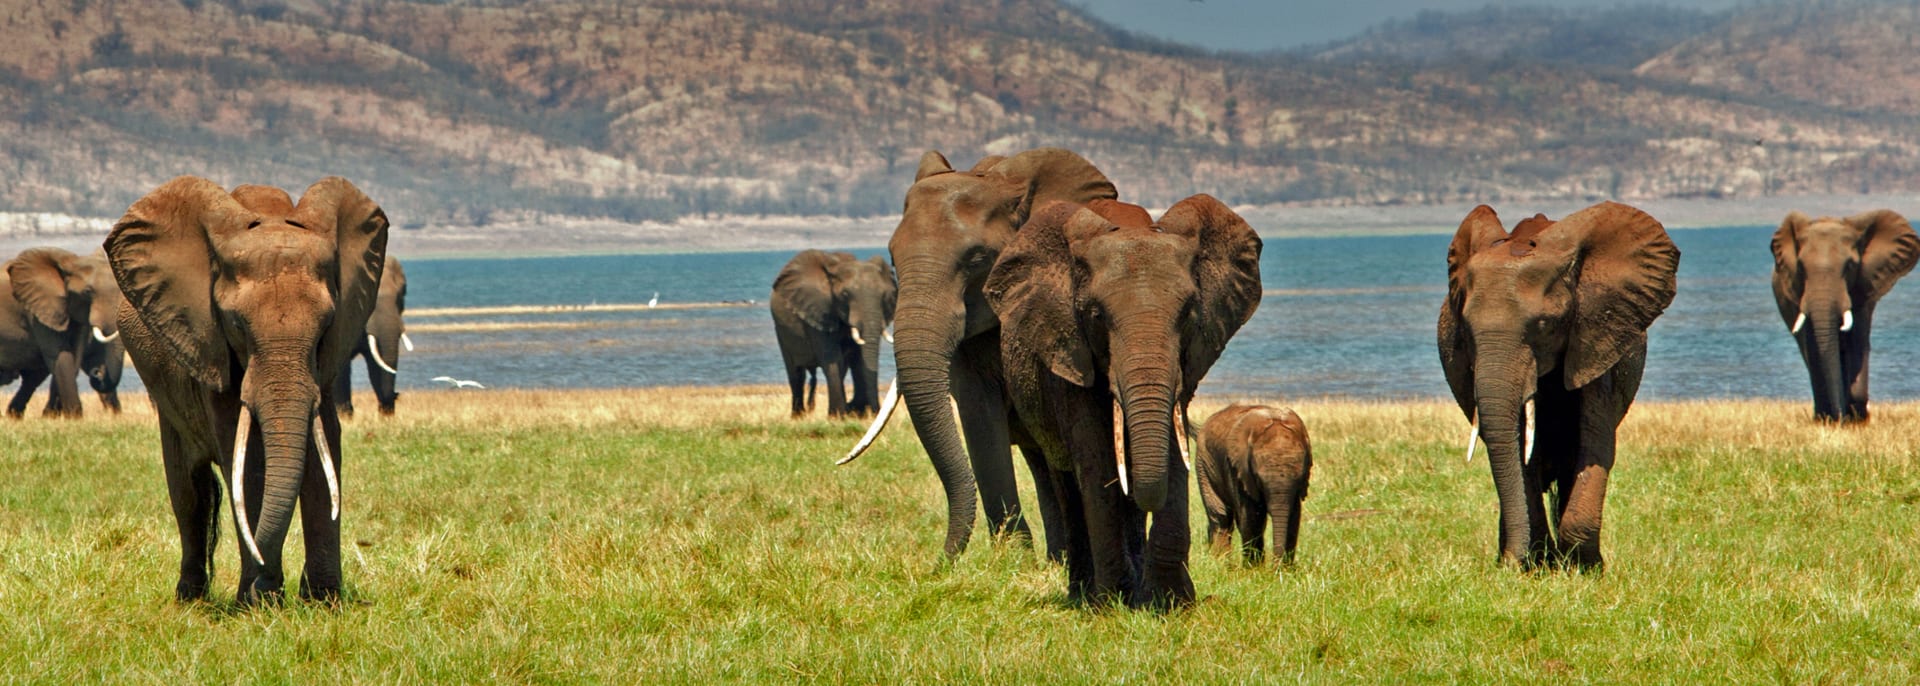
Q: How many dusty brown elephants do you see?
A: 9